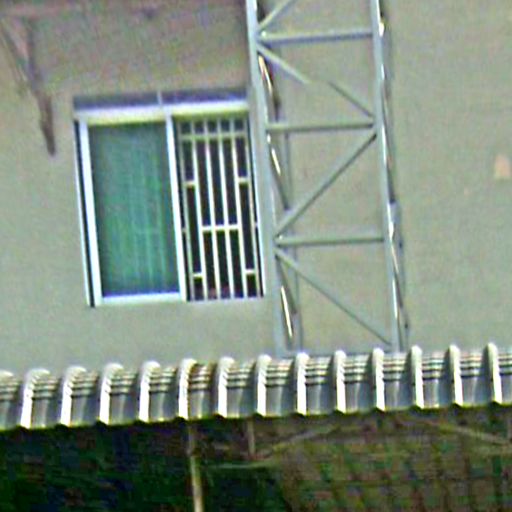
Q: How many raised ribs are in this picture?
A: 13